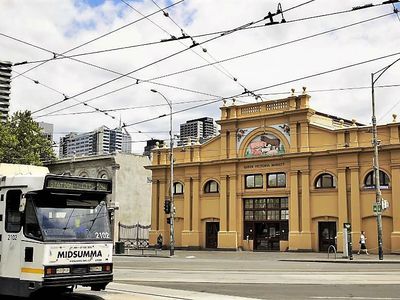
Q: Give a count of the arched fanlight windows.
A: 4